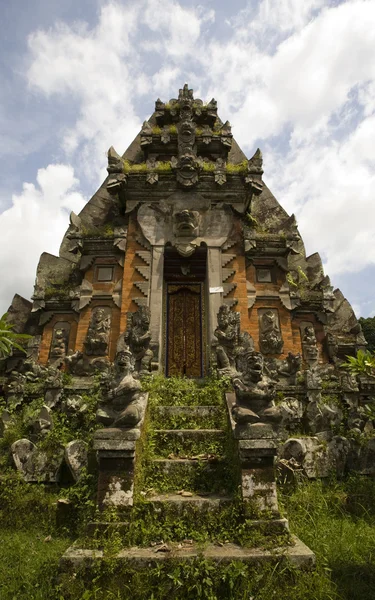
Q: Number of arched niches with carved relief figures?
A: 4